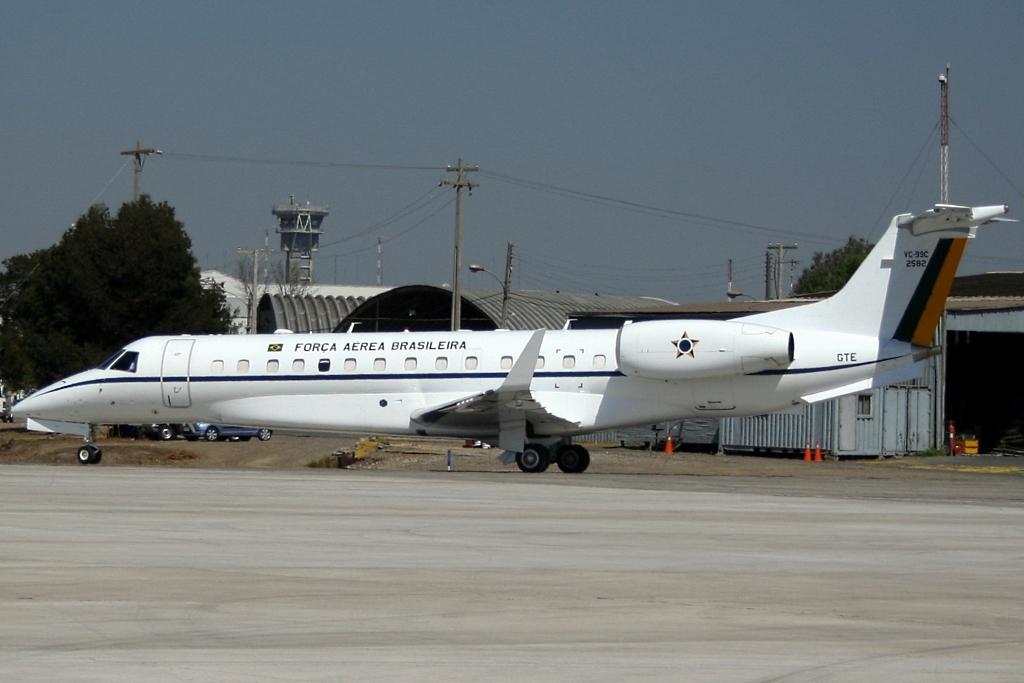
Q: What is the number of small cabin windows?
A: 14